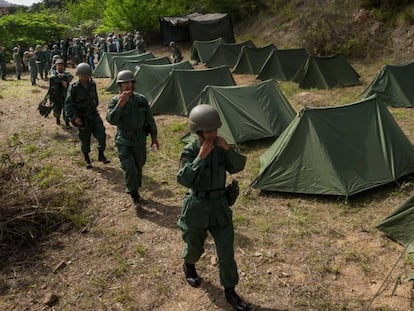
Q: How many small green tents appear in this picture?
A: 14